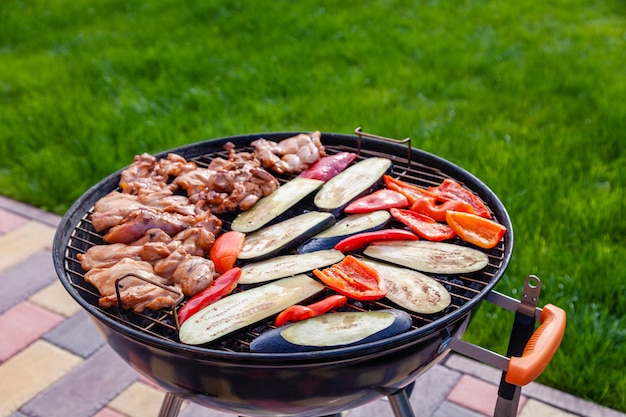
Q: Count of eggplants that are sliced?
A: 9